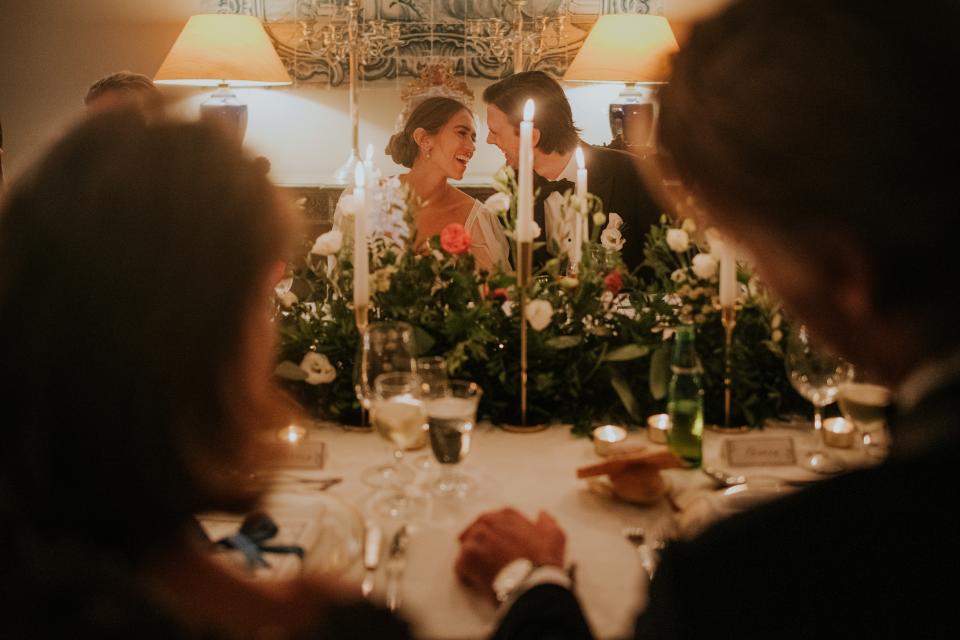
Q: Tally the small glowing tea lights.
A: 4